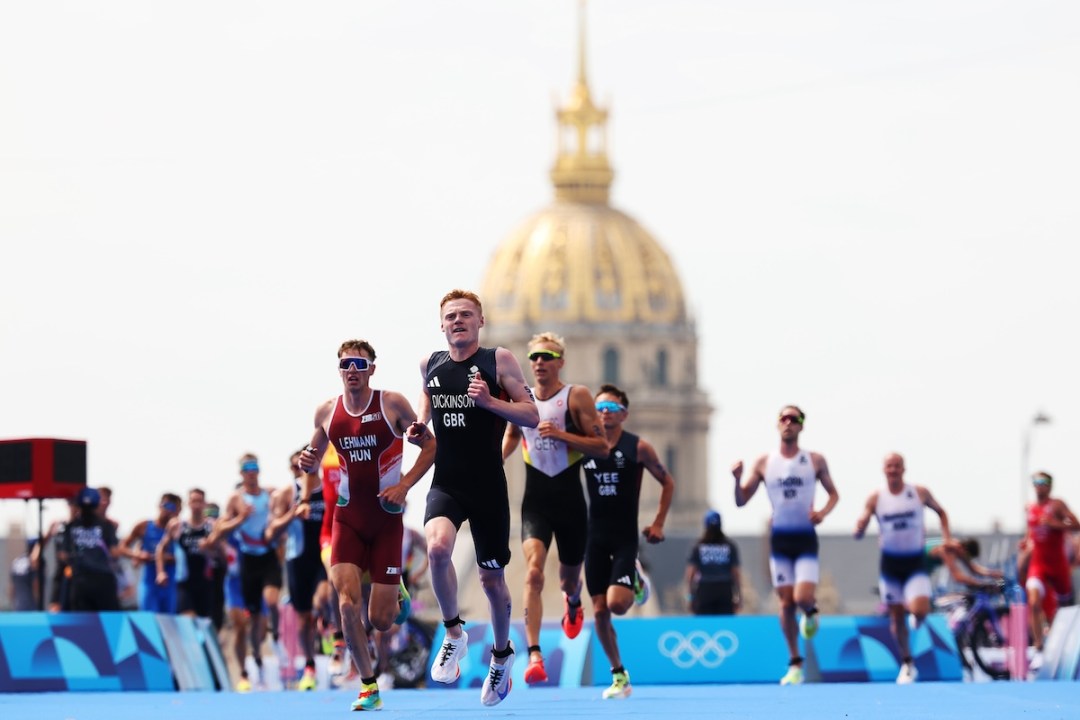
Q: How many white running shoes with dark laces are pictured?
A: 2